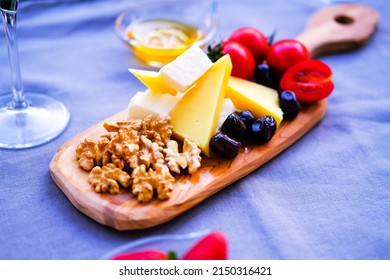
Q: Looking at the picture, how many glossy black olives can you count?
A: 6